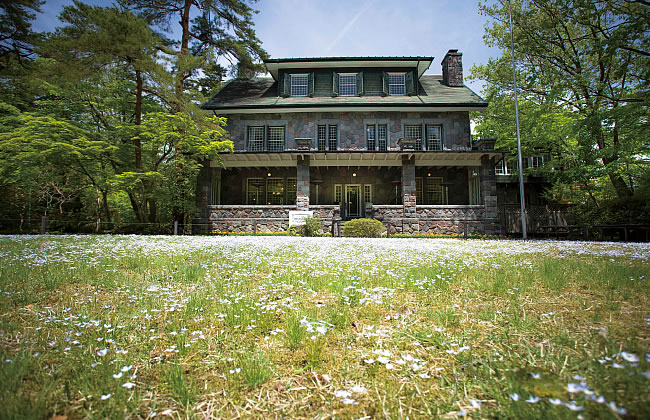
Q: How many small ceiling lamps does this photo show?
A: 3